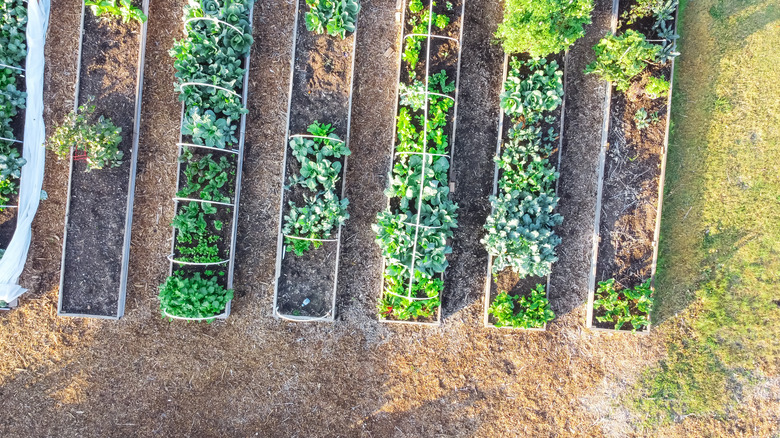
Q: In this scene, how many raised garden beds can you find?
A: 7